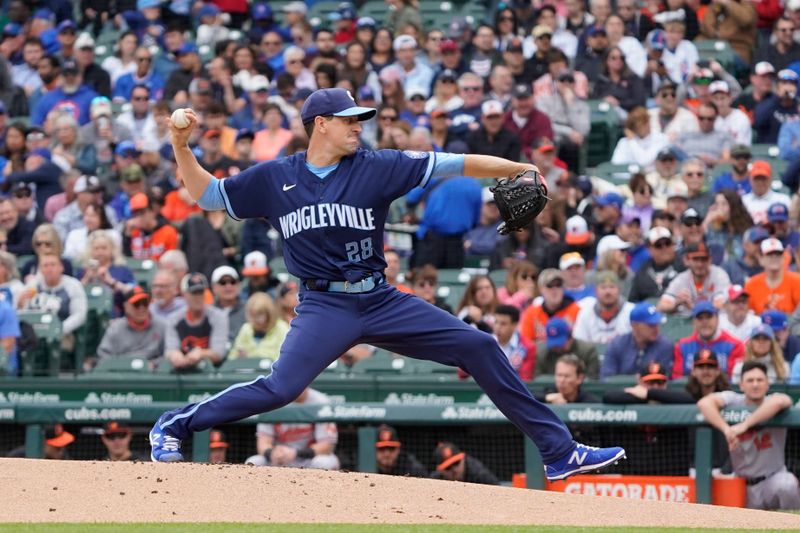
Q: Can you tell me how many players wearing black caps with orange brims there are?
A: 7